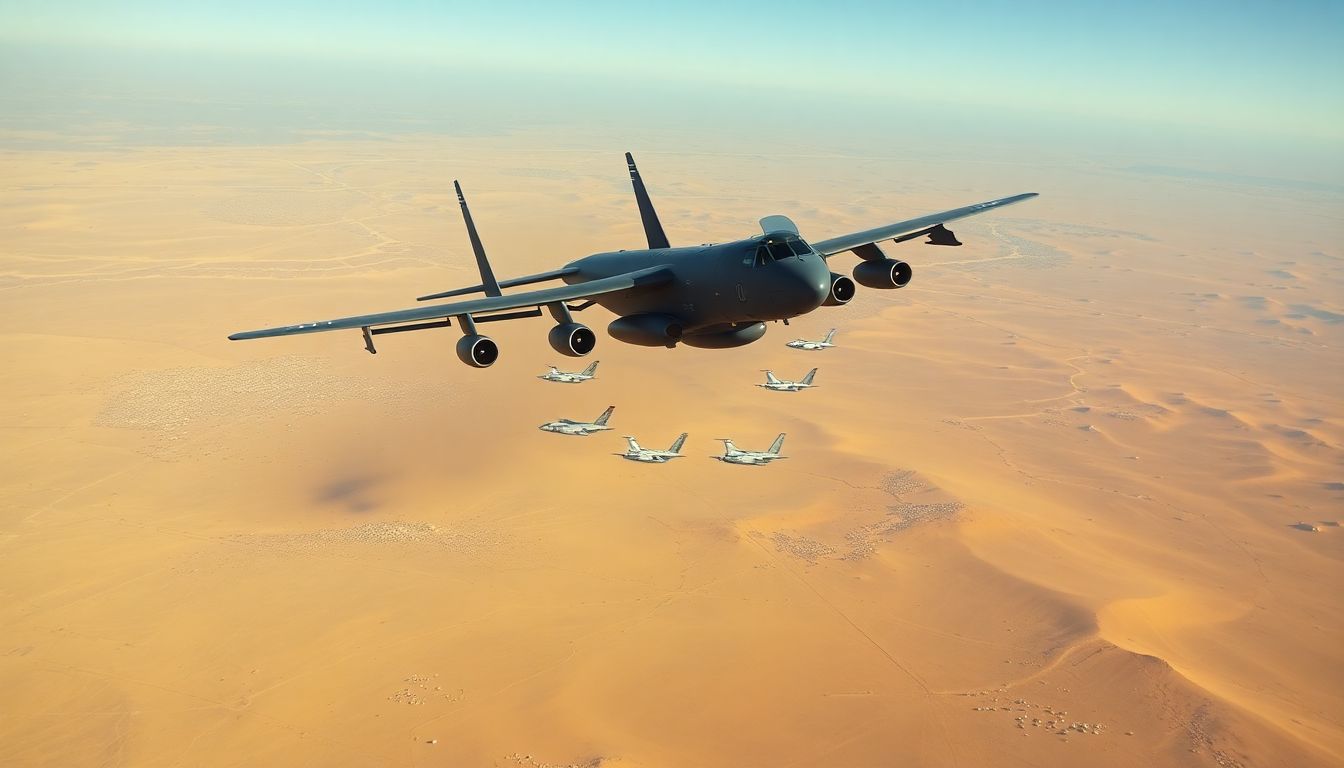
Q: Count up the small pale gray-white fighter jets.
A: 6